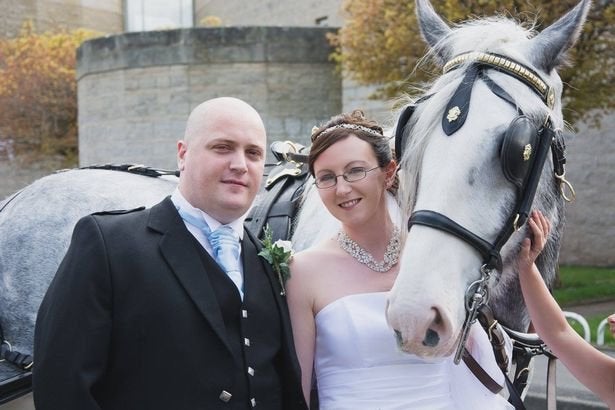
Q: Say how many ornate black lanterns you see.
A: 0